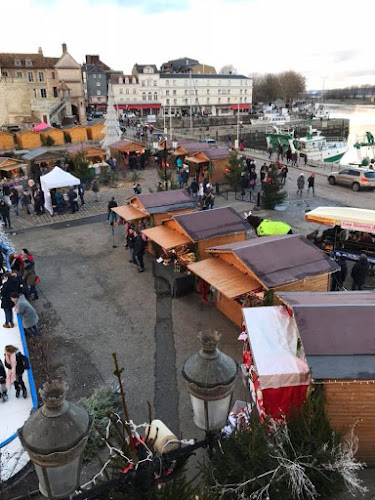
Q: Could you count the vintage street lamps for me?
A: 2